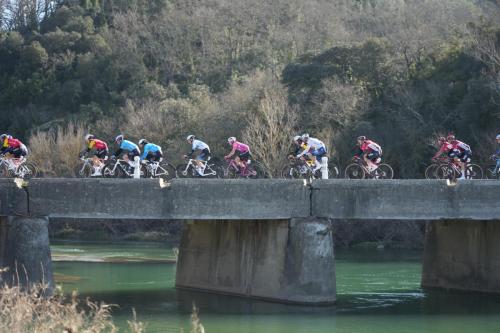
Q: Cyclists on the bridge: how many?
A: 13